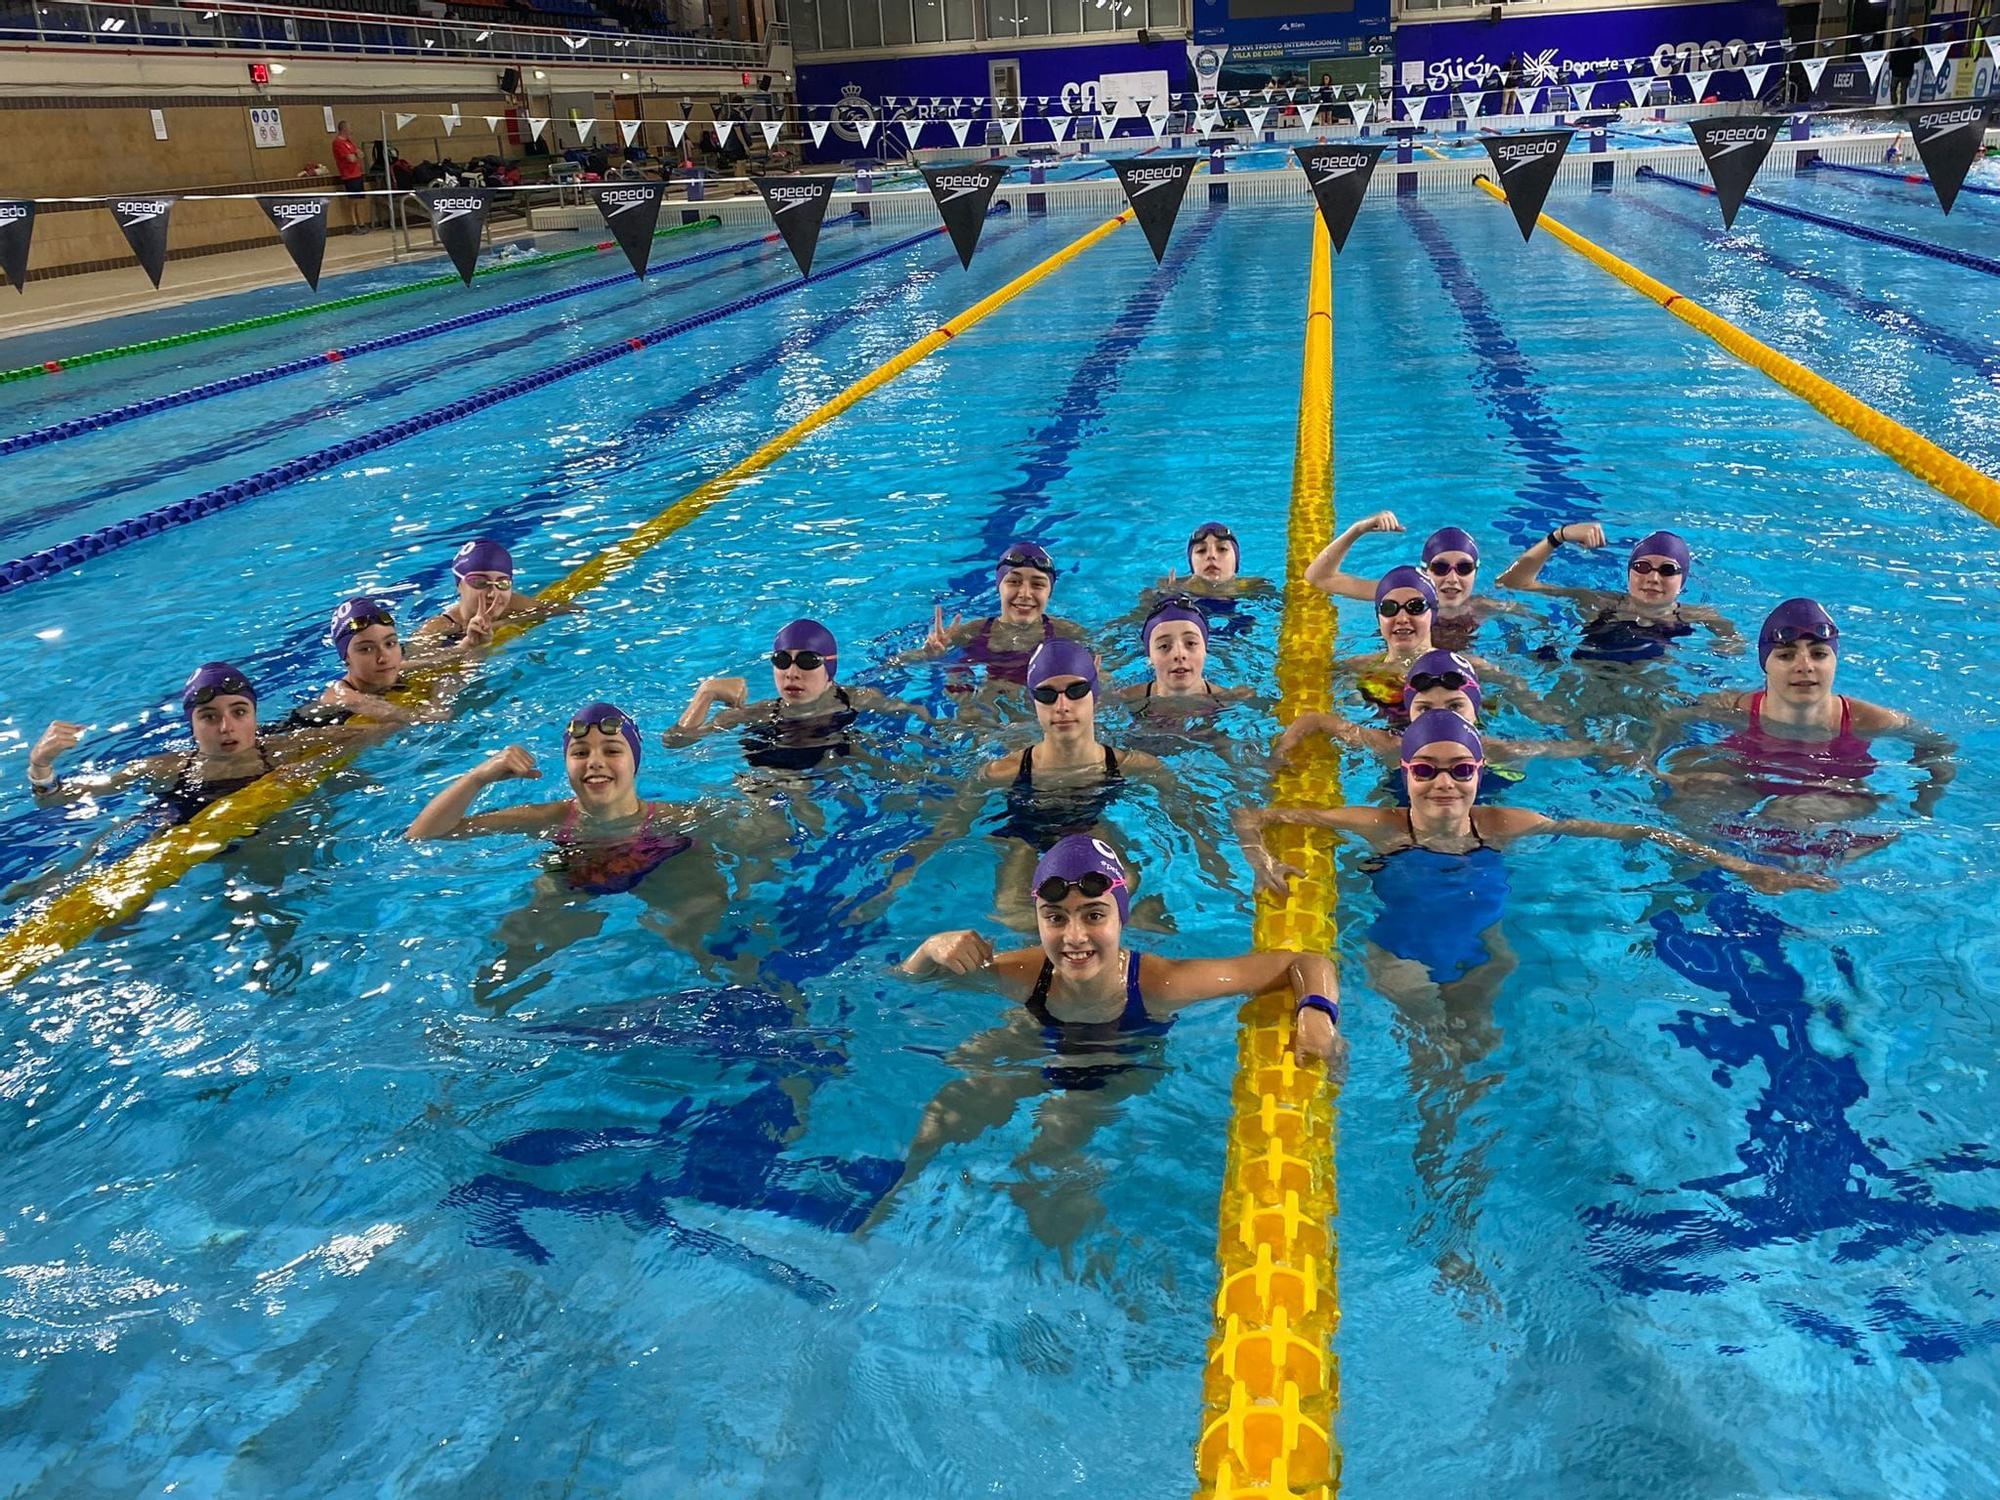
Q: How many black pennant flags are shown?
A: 12